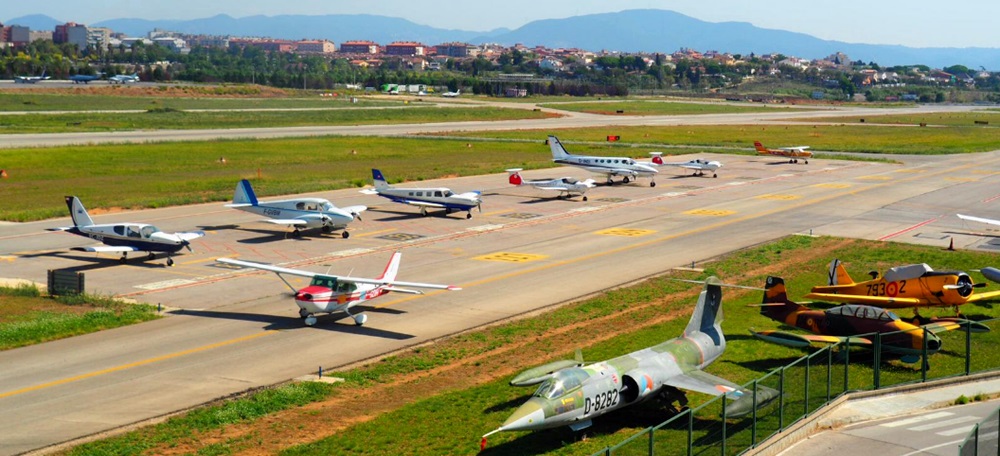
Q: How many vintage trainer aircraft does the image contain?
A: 2